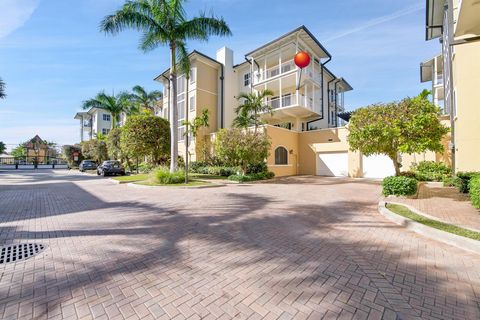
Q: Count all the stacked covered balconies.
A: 2